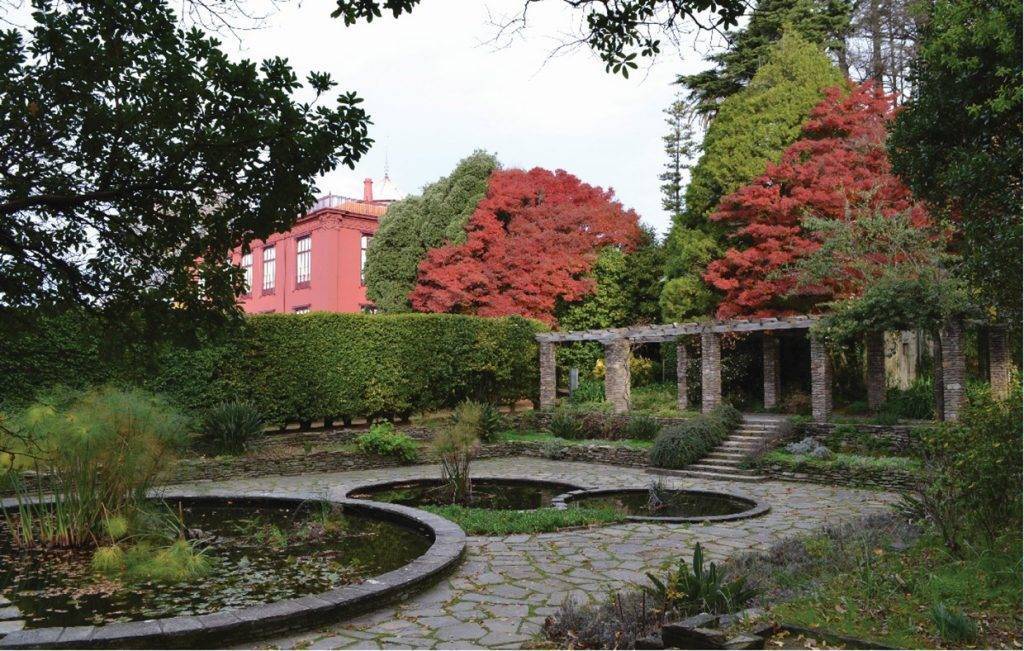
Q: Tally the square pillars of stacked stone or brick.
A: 9